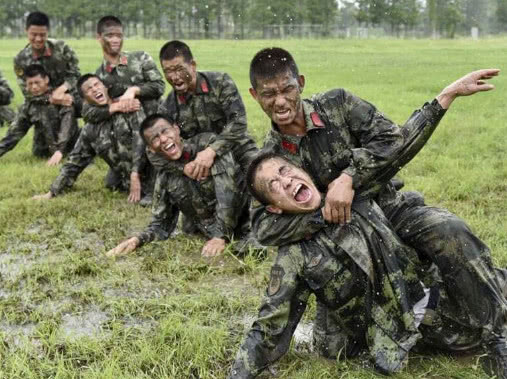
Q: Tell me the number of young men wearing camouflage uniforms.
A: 8